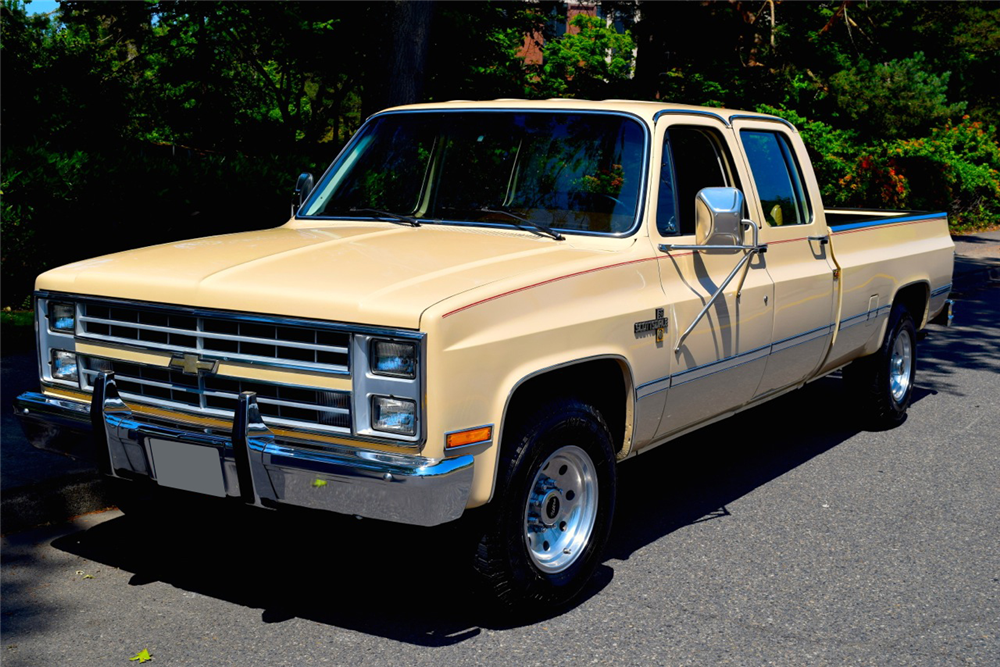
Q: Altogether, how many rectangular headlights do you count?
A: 4